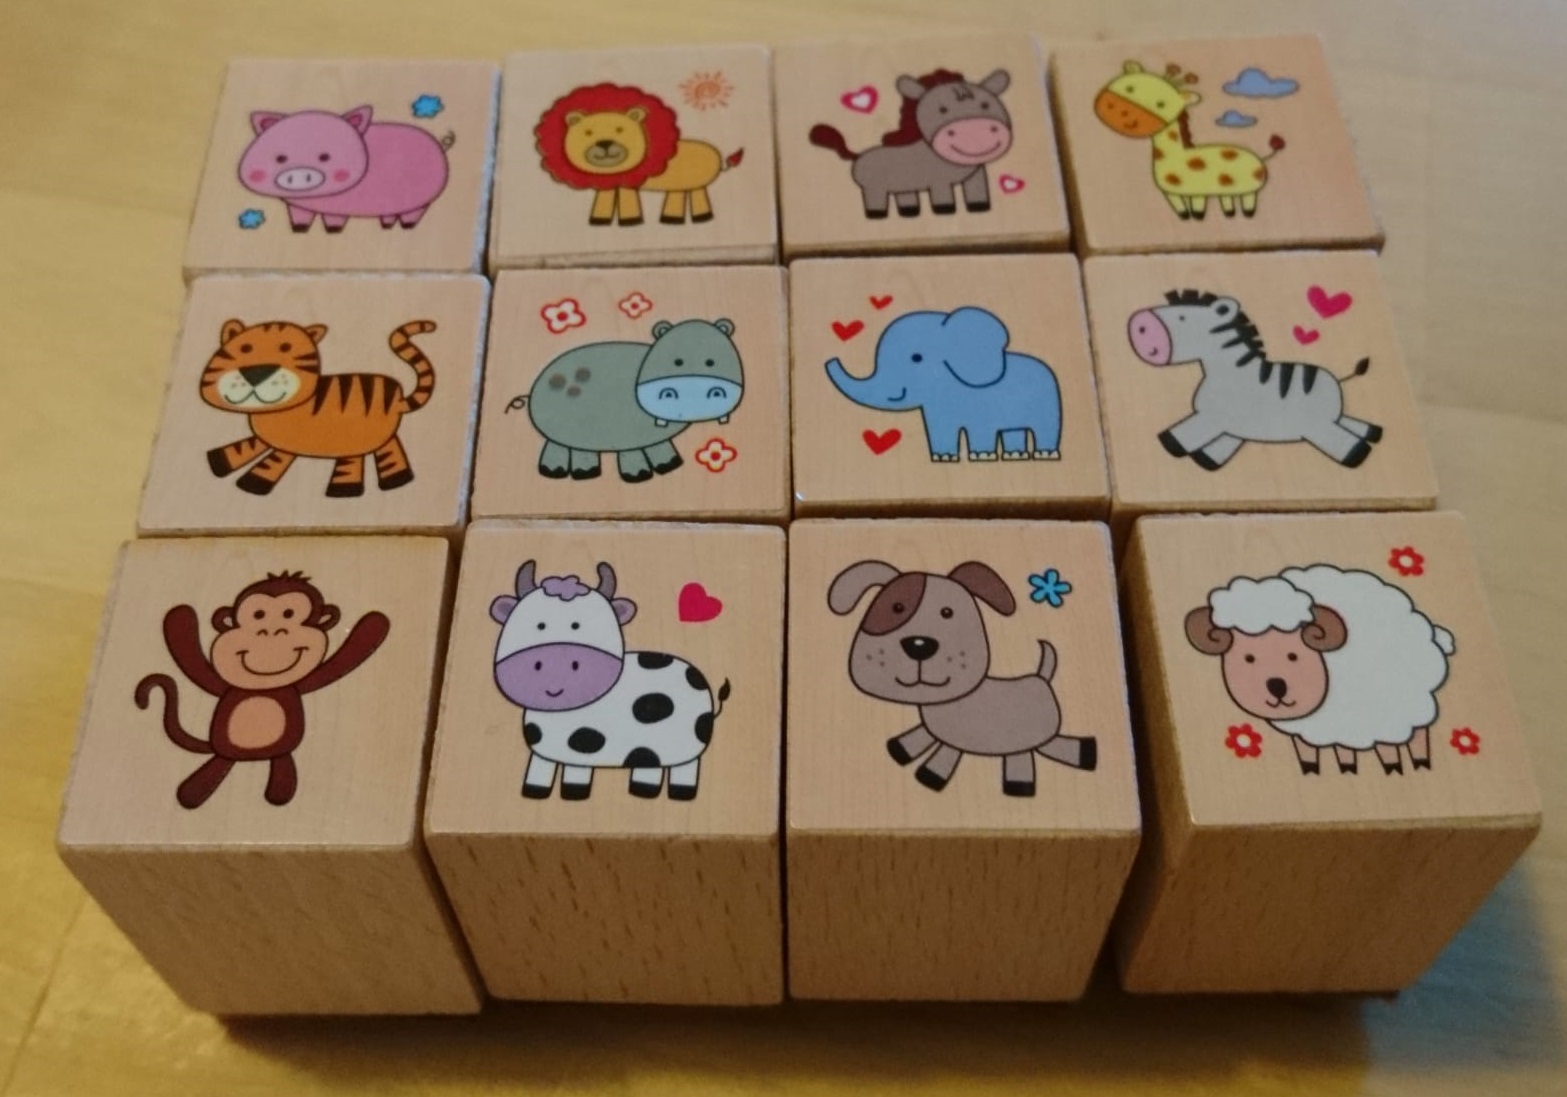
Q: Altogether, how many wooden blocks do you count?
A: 12